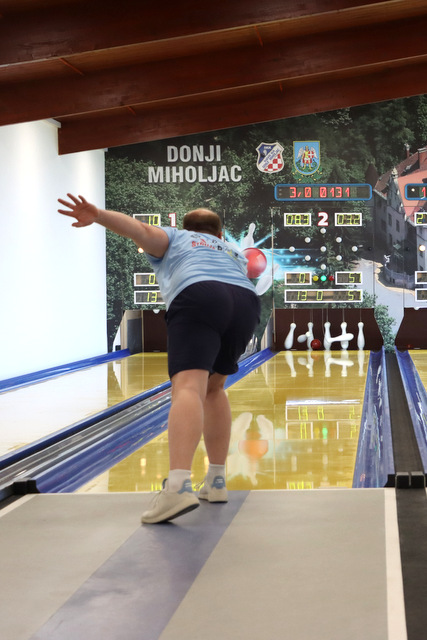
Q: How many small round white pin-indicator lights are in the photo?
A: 9